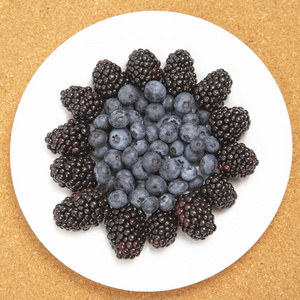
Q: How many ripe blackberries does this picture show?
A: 14